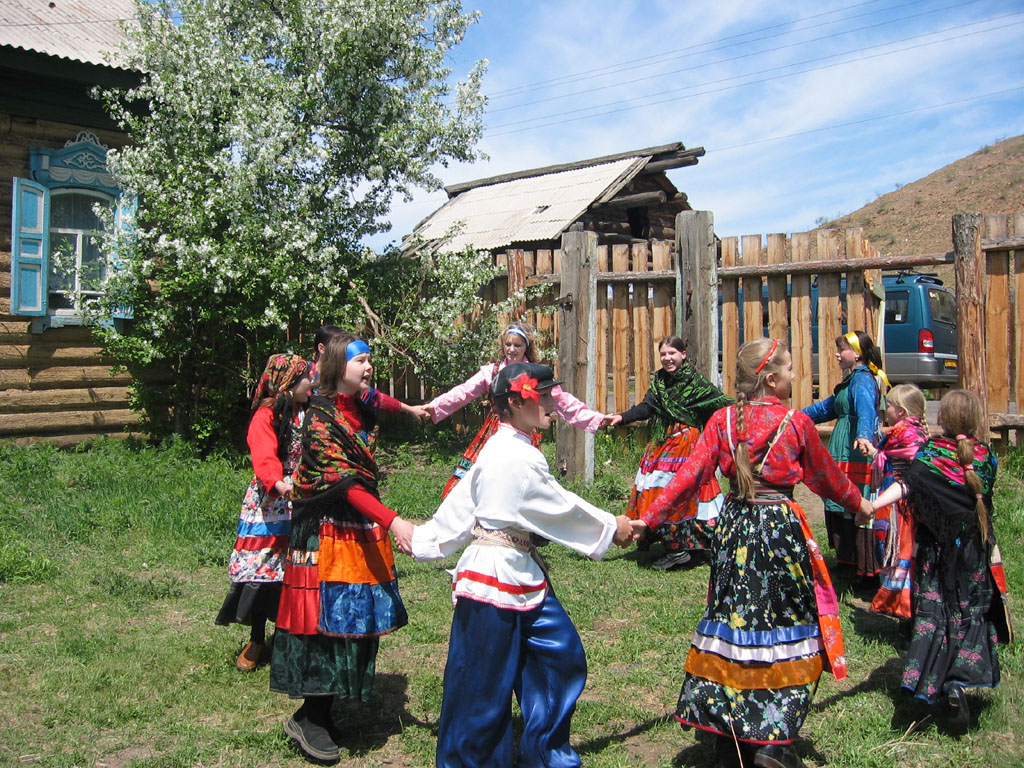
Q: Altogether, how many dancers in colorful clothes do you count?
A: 10